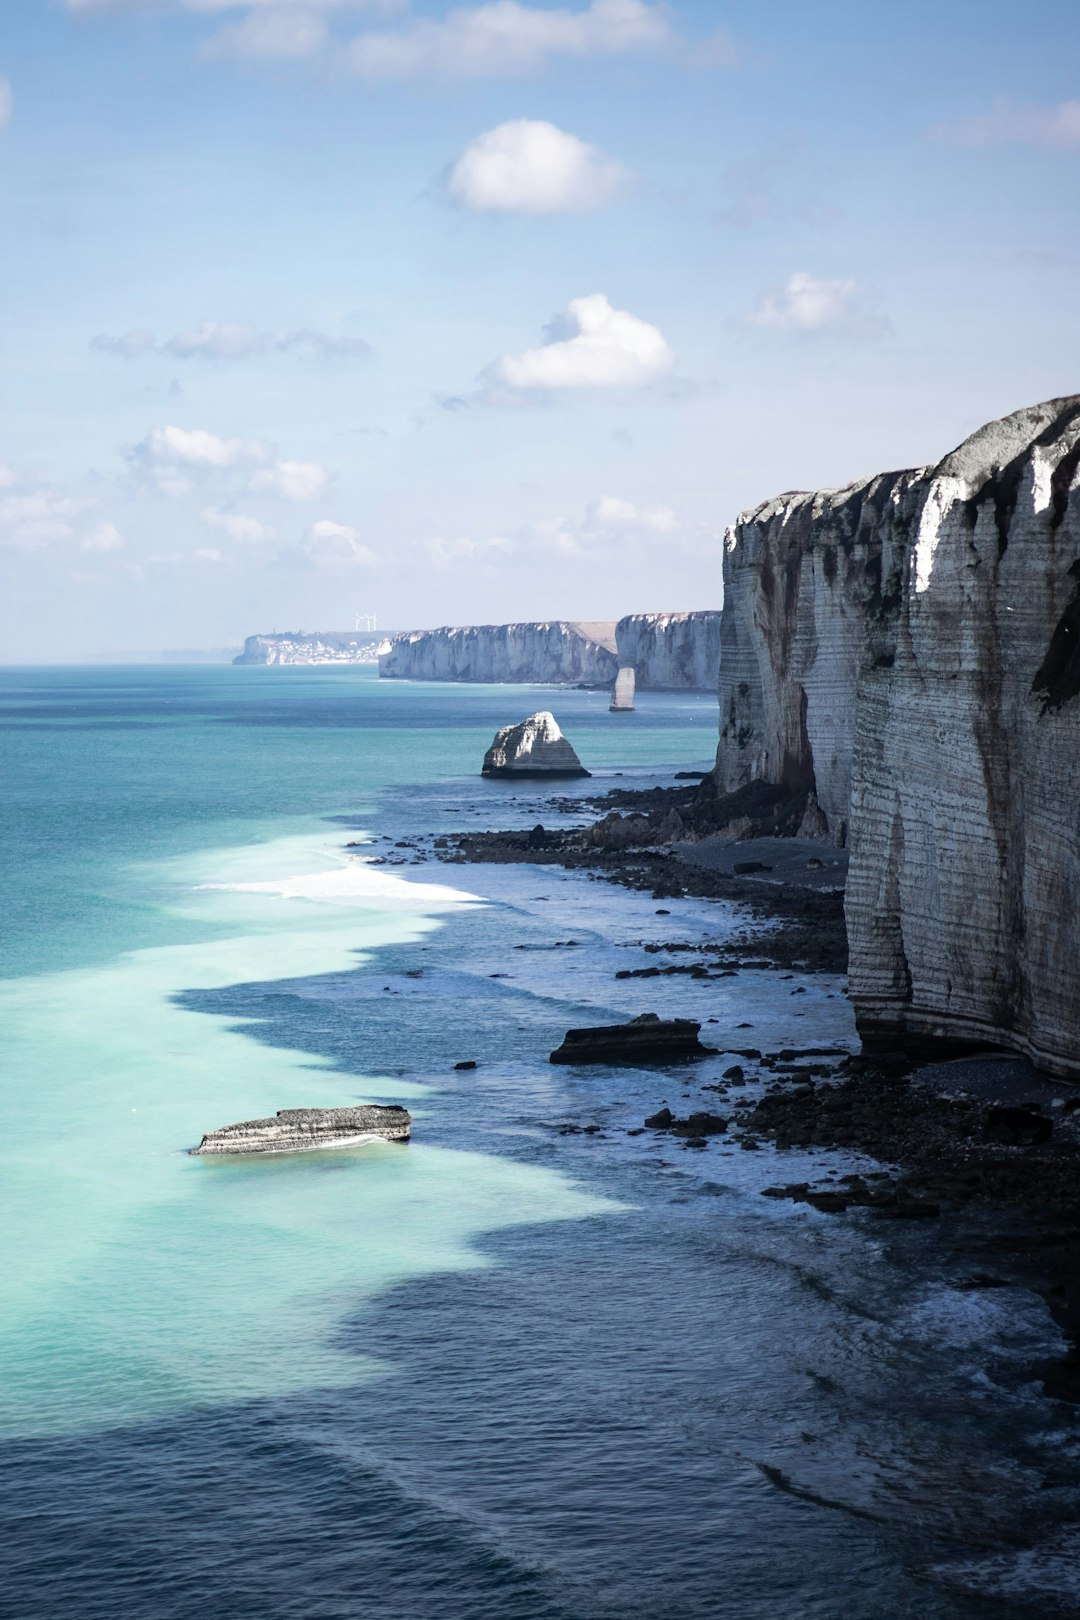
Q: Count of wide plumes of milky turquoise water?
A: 1